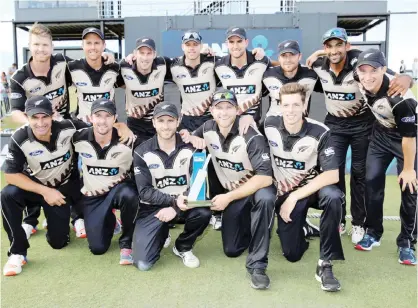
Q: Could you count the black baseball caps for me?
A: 11